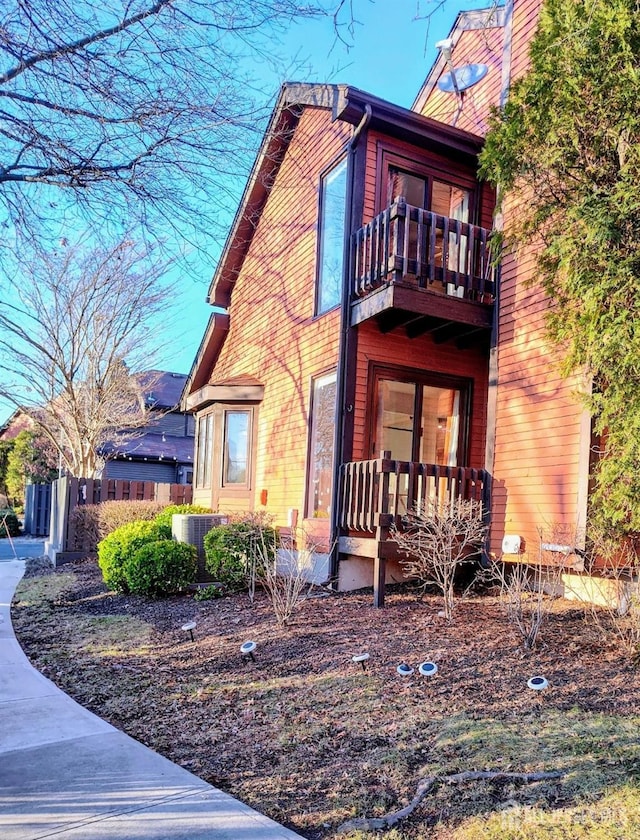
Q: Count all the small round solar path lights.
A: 6